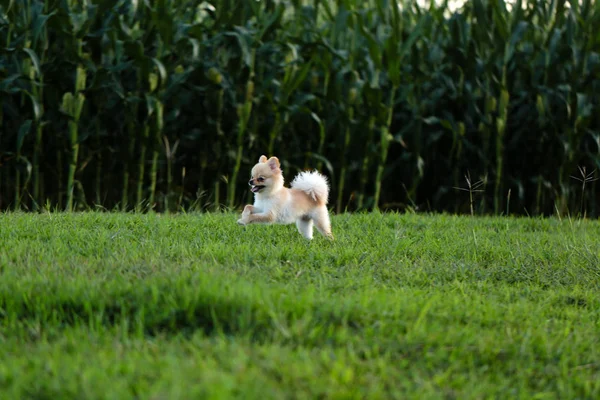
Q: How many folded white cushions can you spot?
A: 0